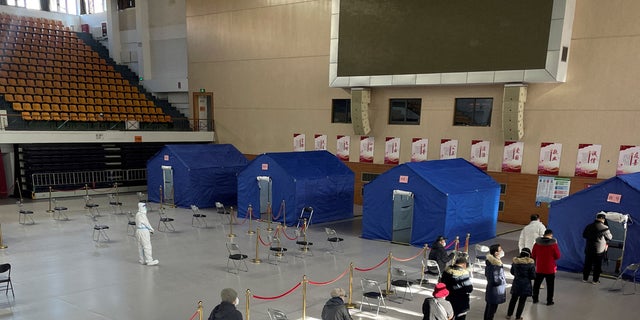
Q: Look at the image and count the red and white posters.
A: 12